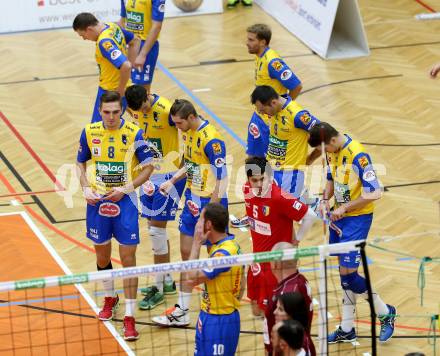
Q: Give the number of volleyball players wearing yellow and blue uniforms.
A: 9